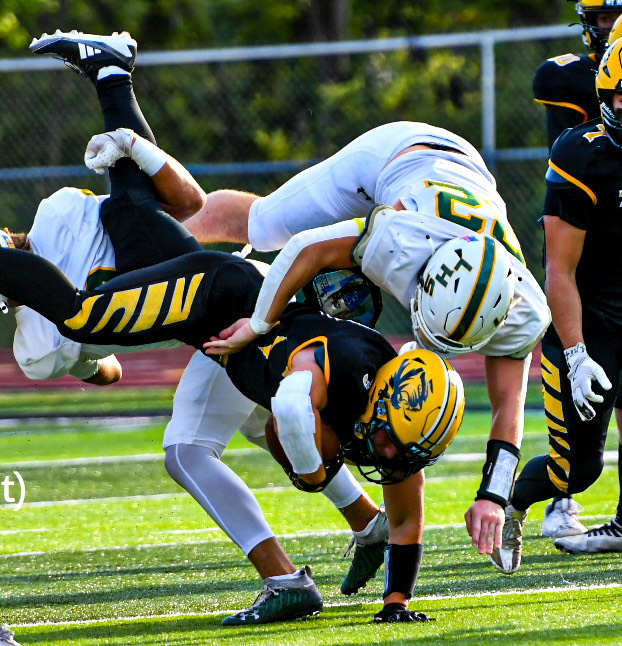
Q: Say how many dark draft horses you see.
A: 0